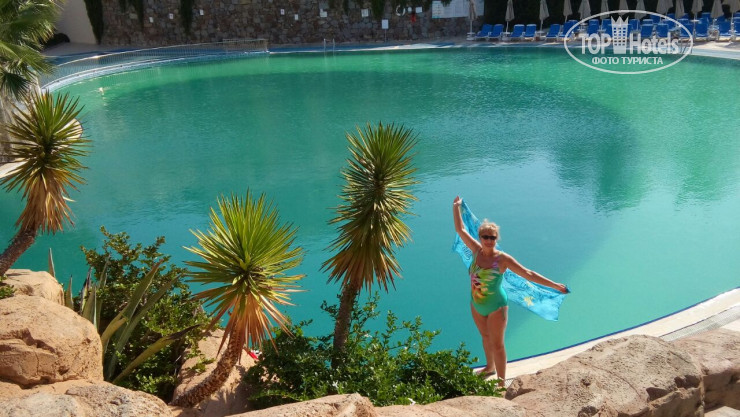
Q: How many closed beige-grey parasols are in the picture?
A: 13